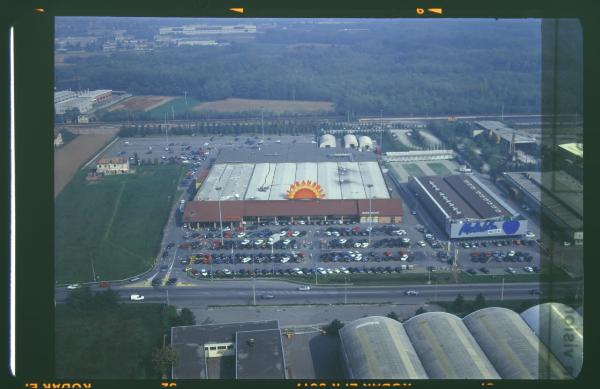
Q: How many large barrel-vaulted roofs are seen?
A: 4